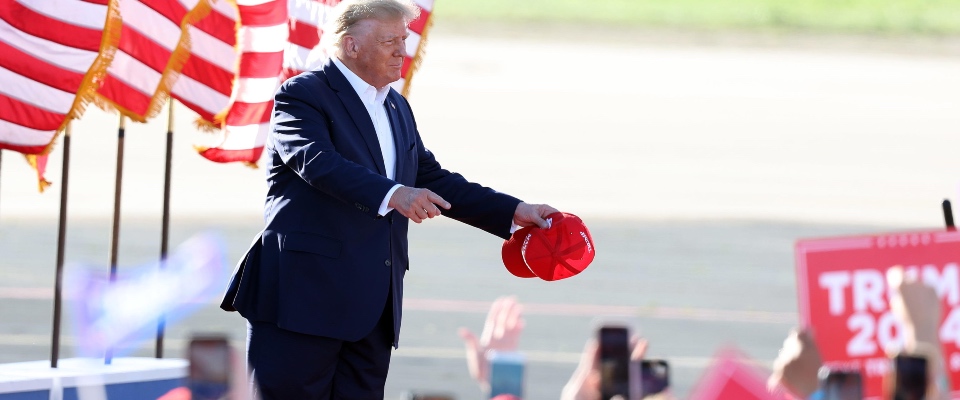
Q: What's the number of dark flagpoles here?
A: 3